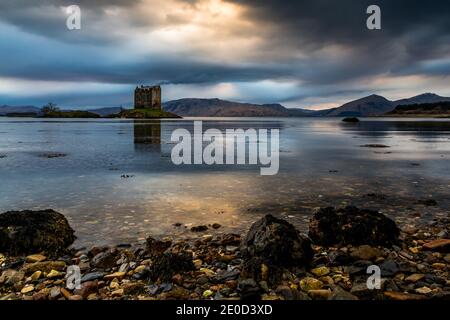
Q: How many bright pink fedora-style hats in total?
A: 0